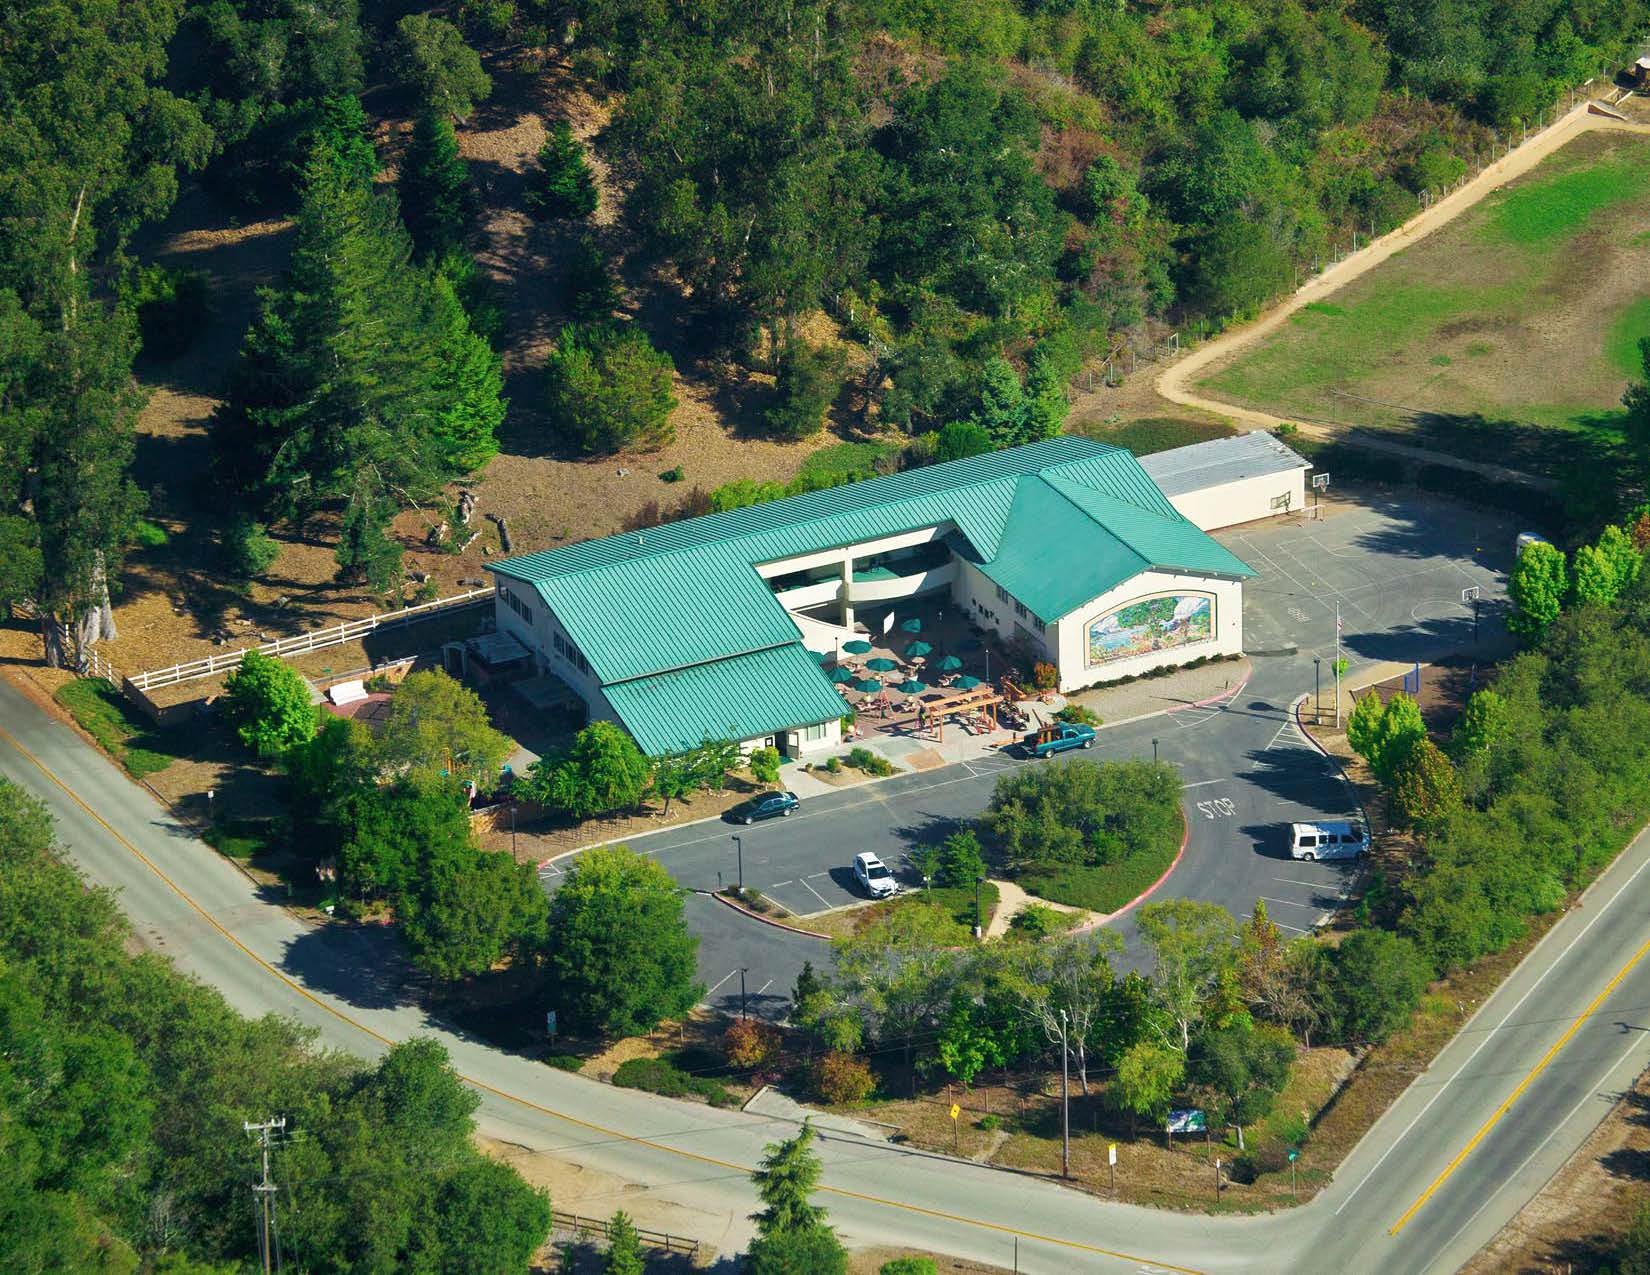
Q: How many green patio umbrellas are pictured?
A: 10